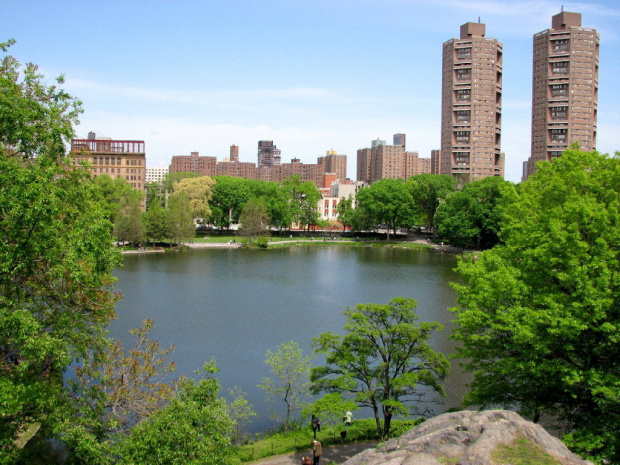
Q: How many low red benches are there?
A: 0